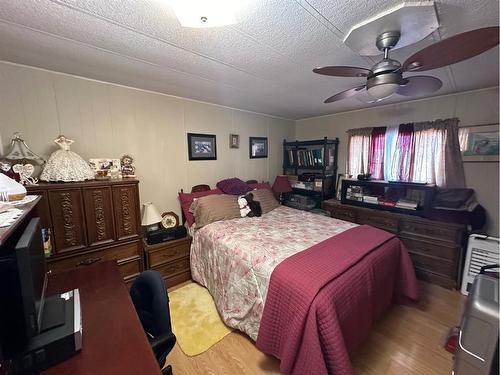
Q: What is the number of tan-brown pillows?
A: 2